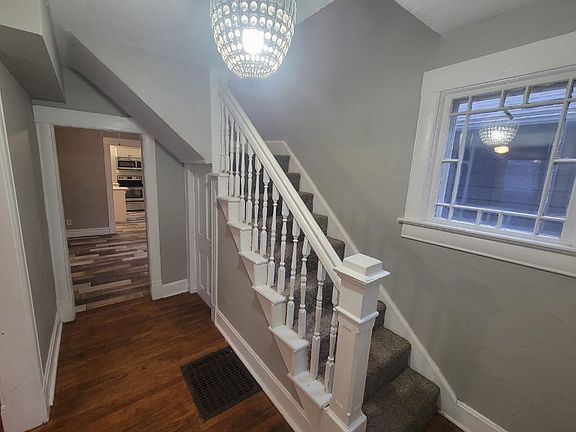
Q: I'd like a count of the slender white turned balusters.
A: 14